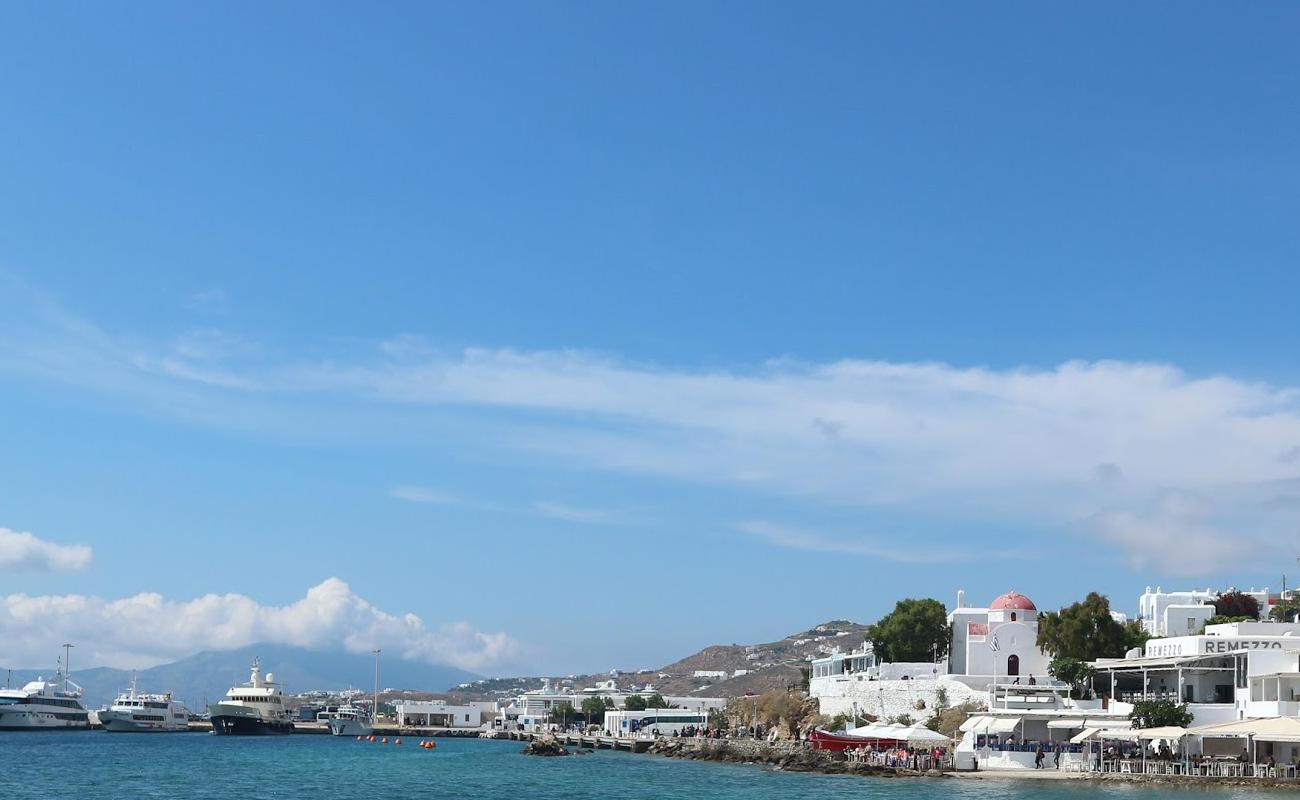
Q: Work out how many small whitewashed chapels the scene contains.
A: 1